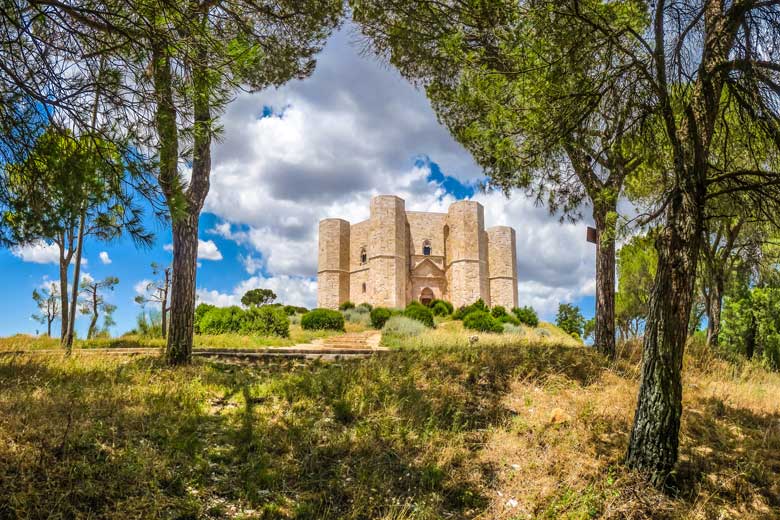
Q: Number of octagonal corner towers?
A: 4